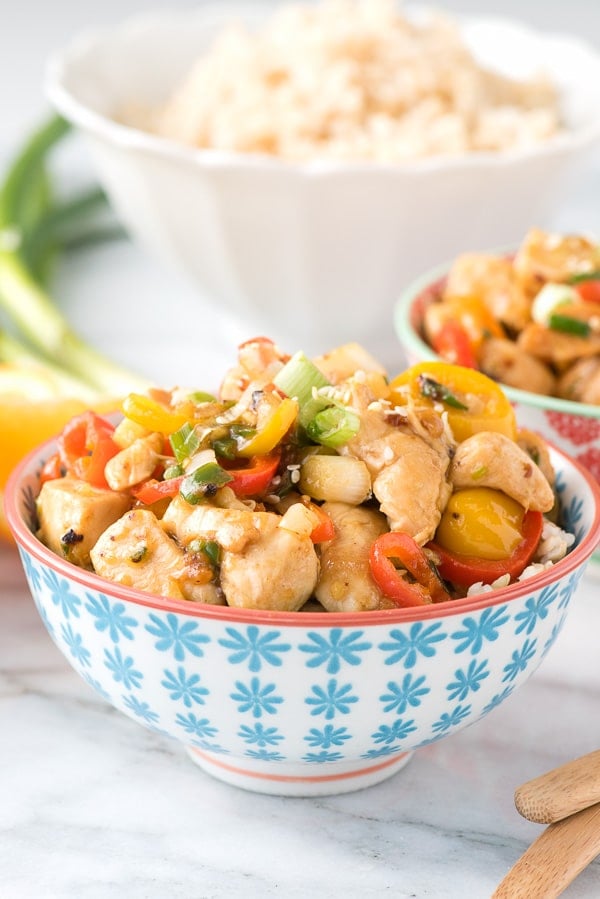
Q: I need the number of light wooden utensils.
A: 2